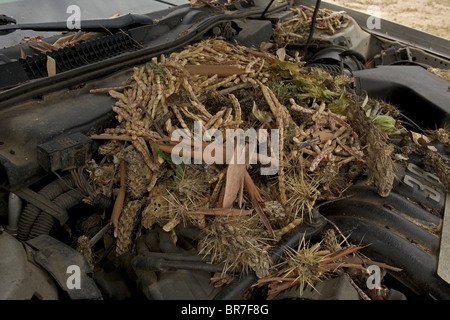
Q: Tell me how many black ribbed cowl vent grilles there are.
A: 1